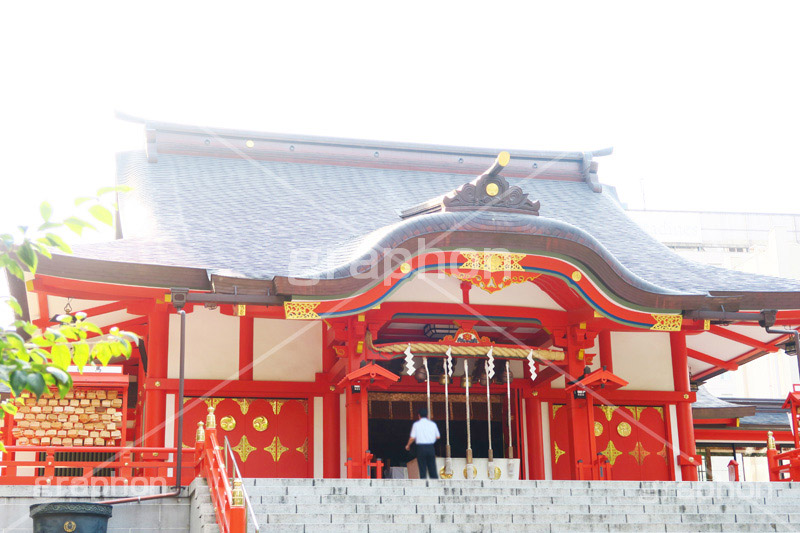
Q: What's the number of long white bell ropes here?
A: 5